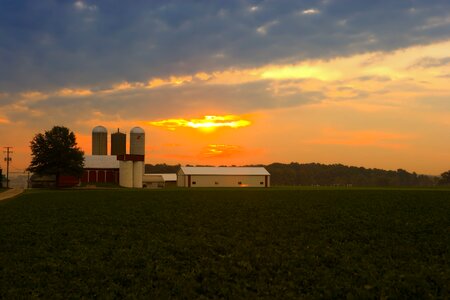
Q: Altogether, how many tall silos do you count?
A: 3